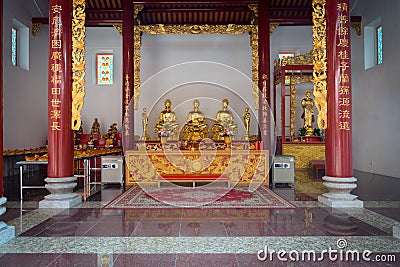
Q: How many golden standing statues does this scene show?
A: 3